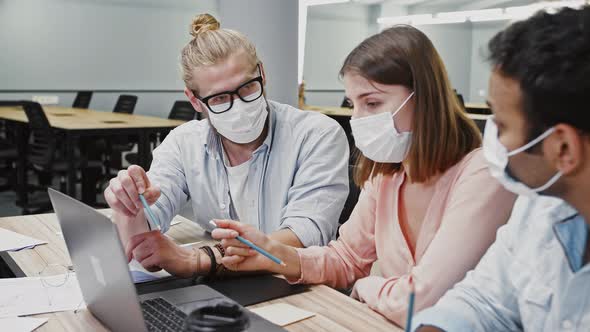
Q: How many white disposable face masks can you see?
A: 3